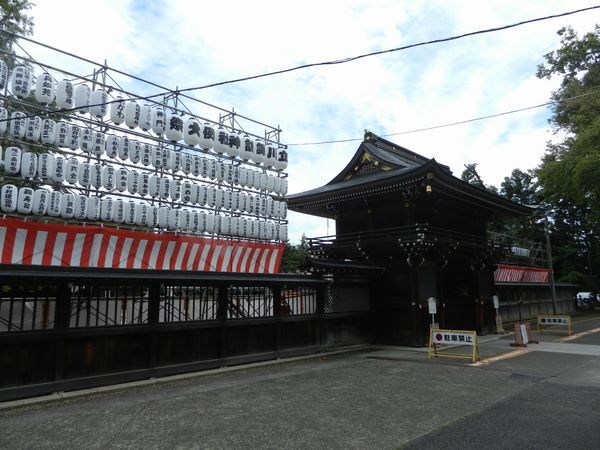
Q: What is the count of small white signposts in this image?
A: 2